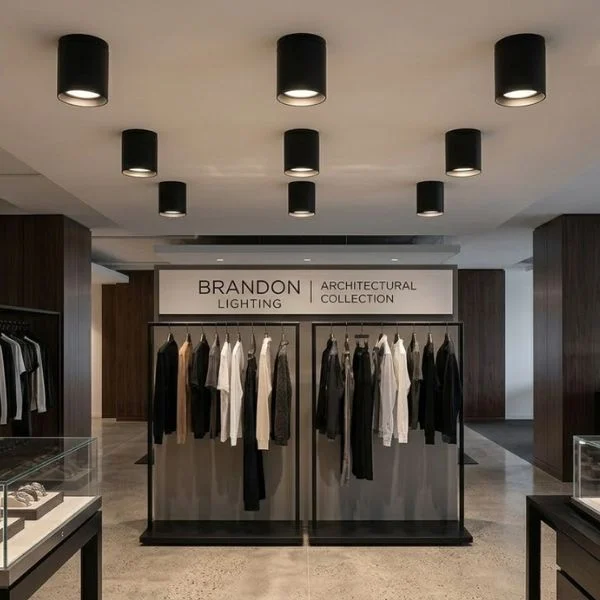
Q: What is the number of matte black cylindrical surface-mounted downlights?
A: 9